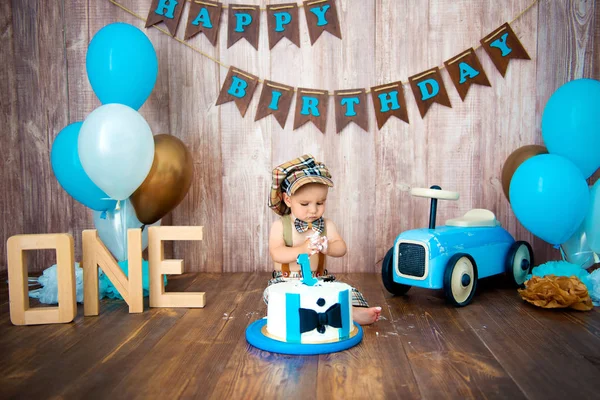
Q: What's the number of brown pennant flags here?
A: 13